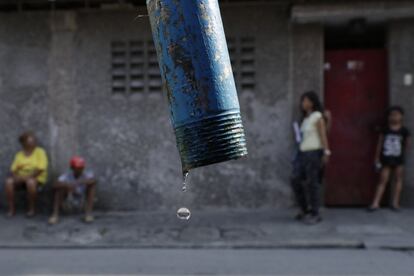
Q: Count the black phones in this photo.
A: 0